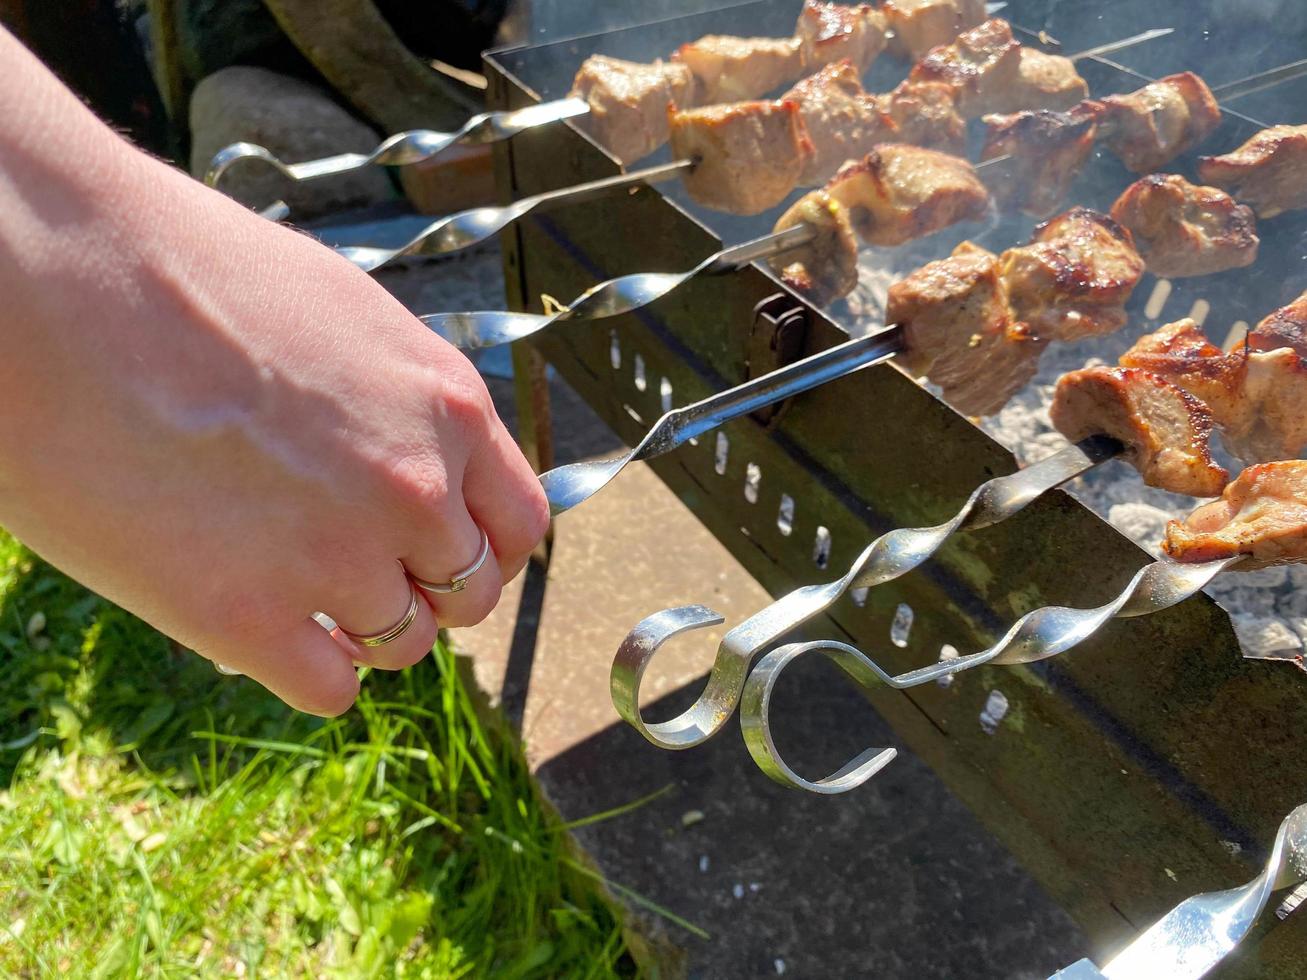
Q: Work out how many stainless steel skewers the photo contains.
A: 7